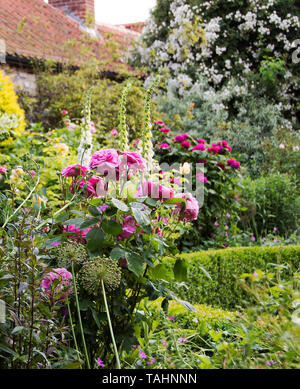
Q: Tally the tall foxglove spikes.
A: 3